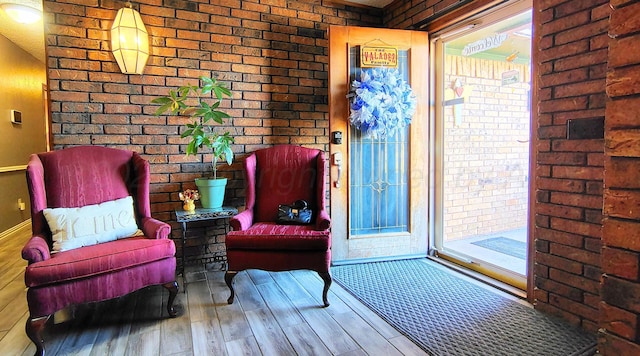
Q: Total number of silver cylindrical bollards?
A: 0